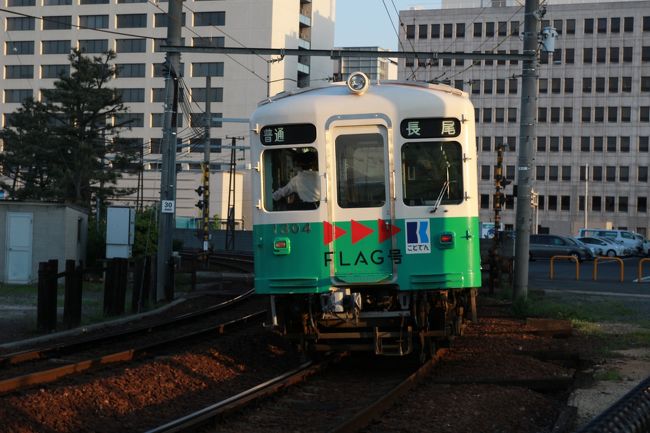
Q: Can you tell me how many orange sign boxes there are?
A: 0